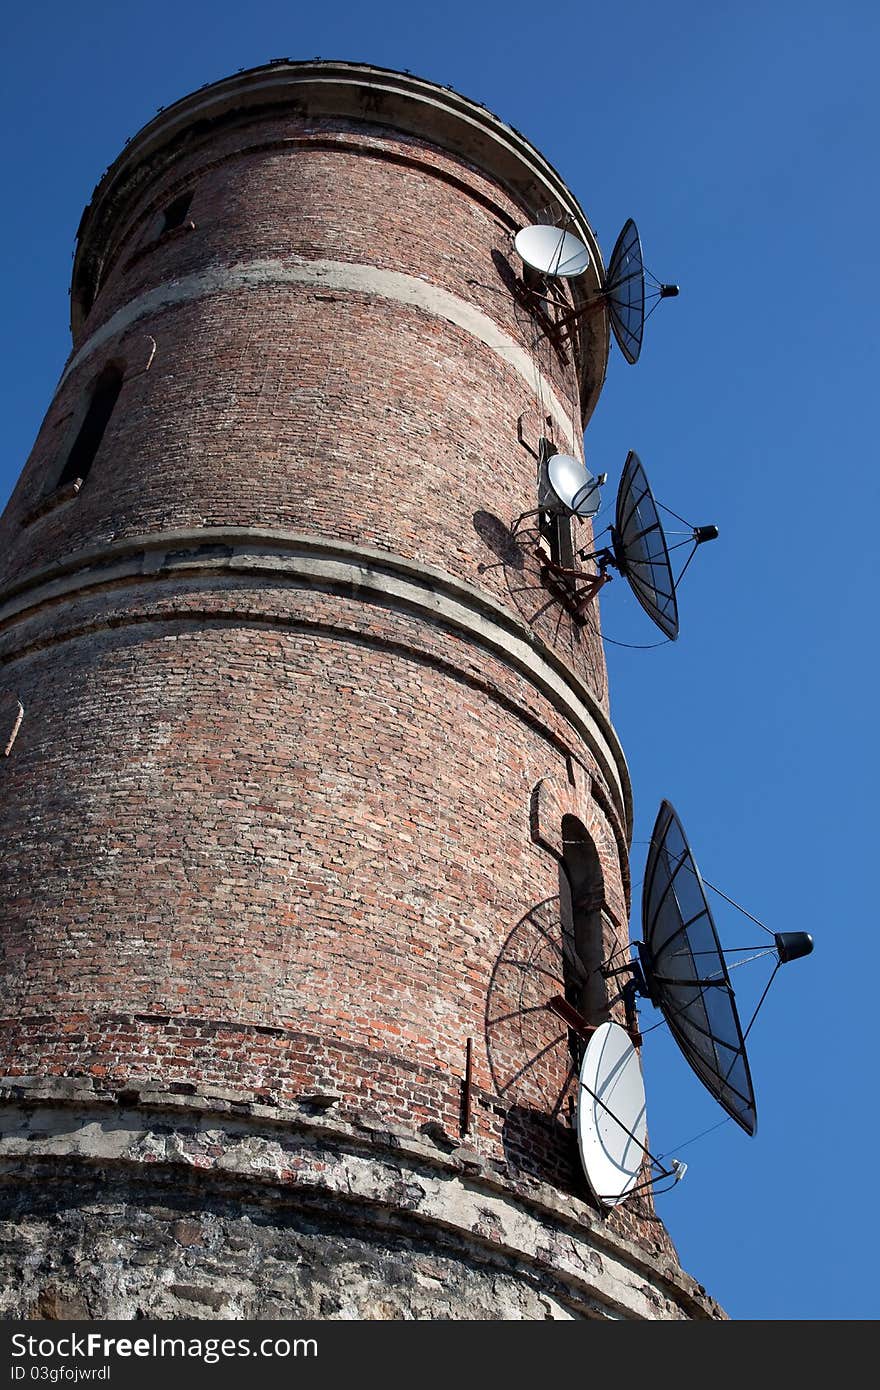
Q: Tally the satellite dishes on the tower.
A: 6